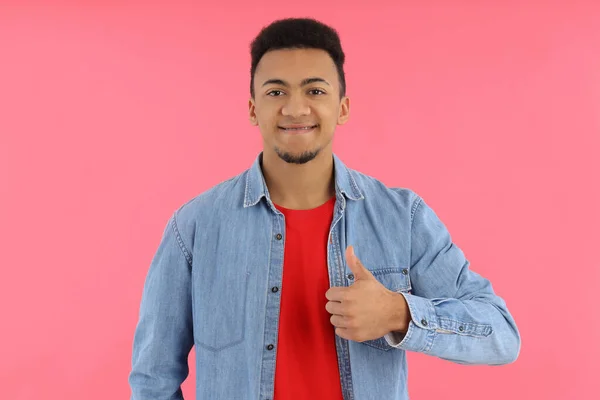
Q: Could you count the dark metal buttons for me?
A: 7